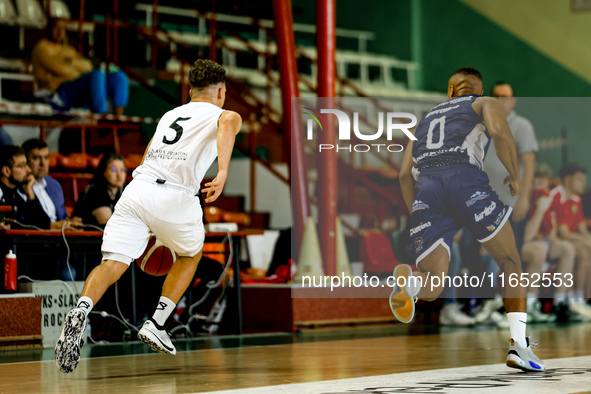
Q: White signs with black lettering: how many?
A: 1